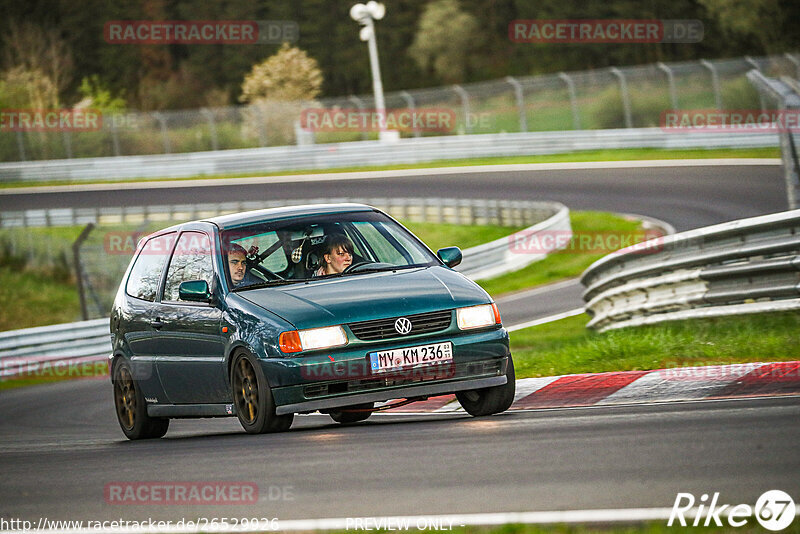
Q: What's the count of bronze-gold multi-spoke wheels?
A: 2